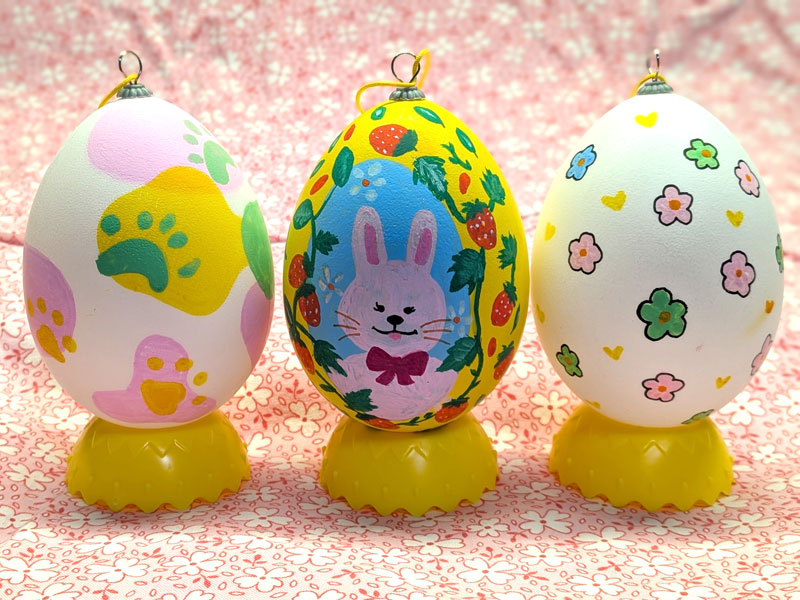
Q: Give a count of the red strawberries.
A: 9